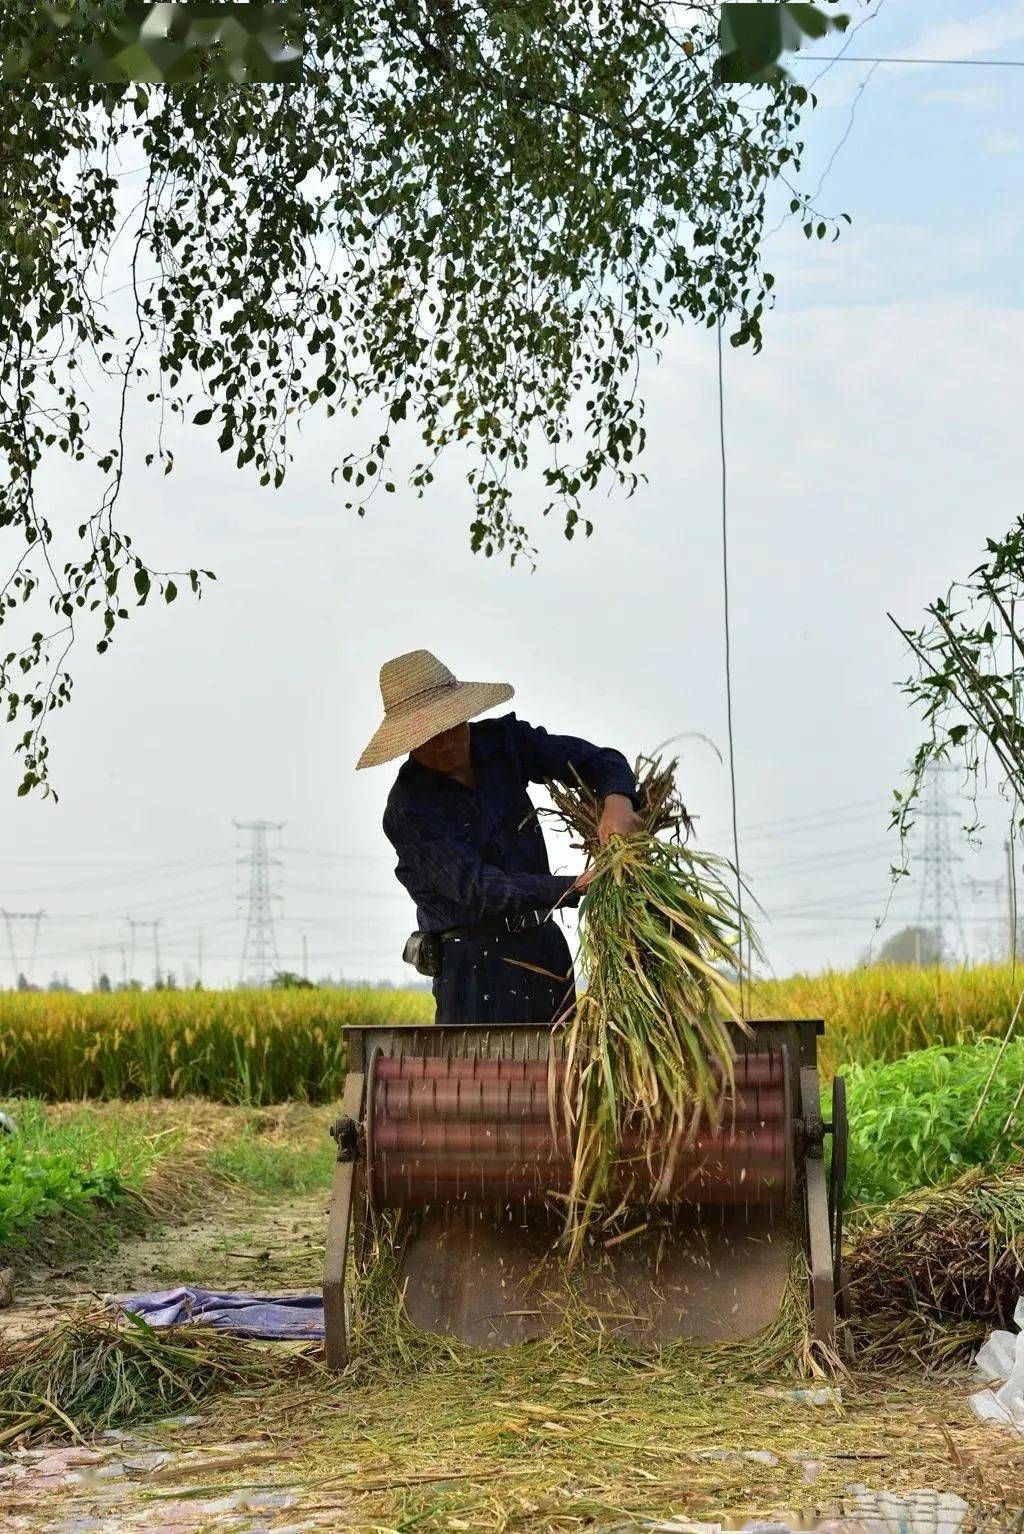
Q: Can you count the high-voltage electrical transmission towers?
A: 5